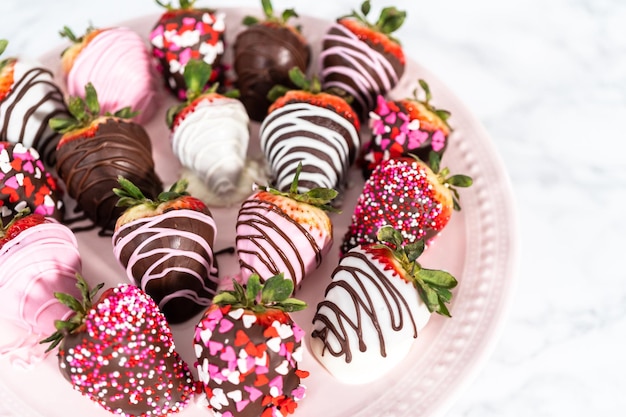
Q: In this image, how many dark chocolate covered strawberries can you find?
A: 11